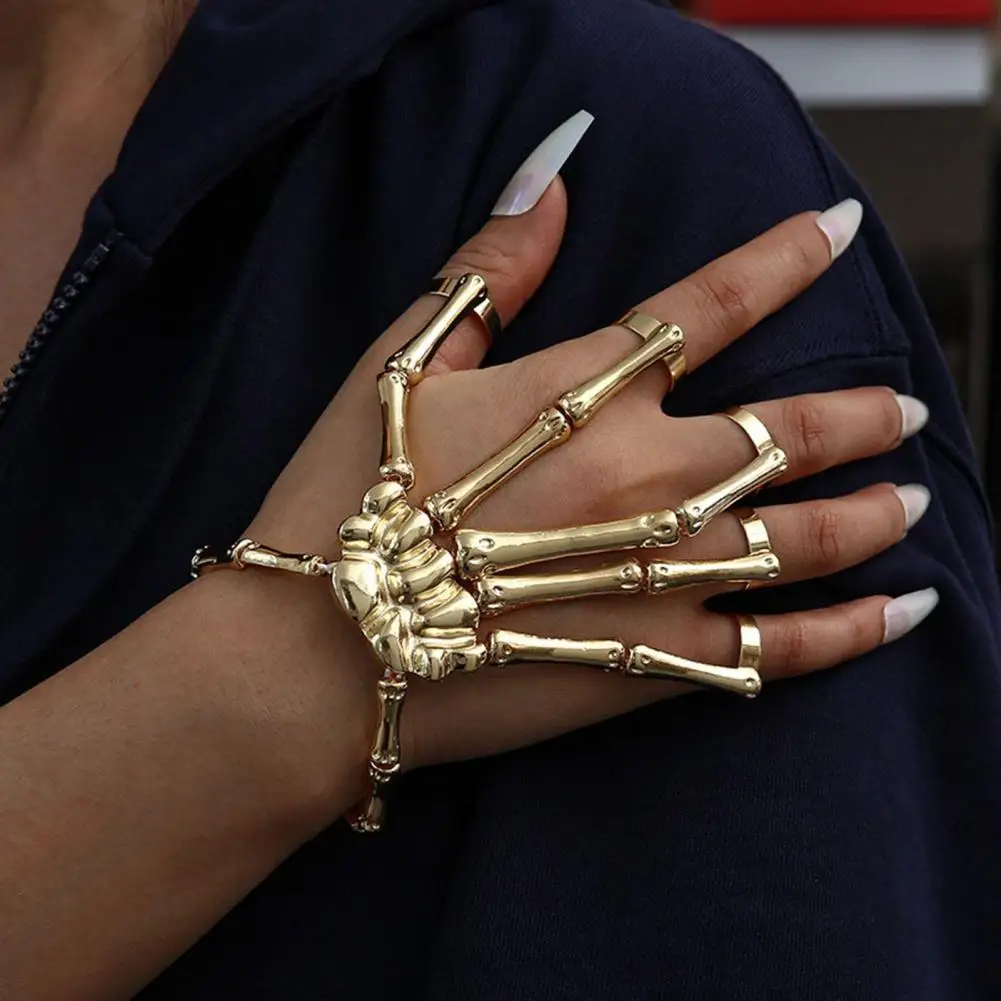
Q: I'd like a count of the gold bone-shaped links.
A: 14